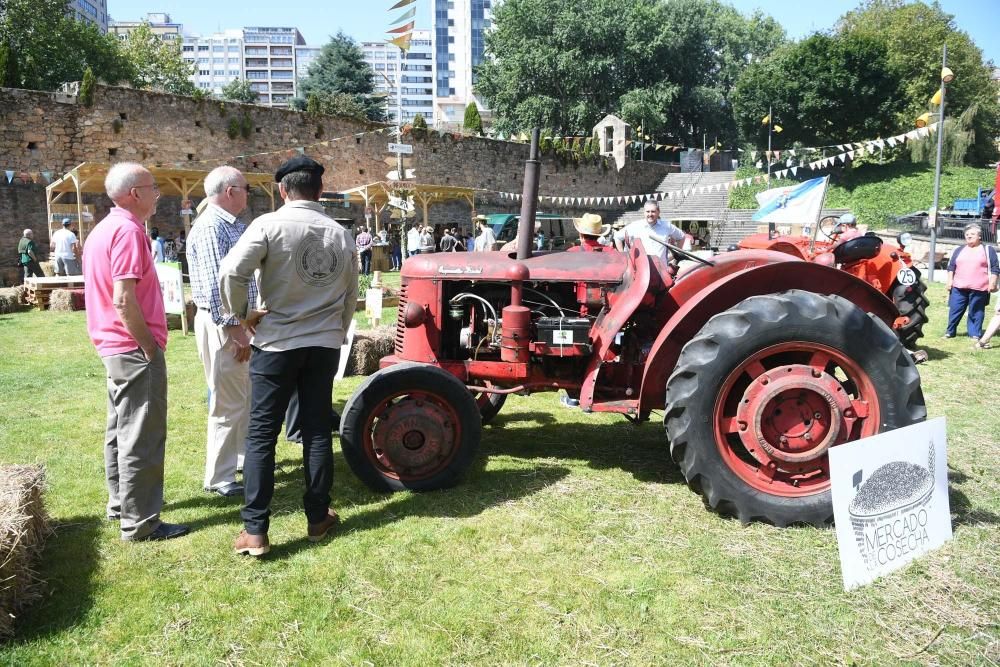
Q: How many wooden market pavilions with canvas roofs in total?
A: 2